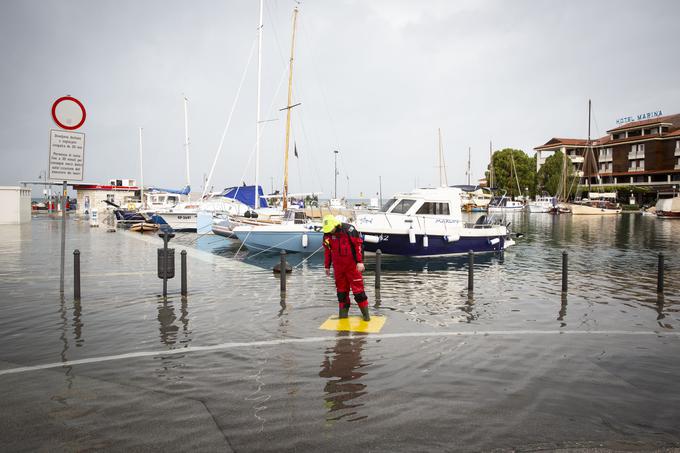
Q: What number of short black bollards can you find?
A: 7